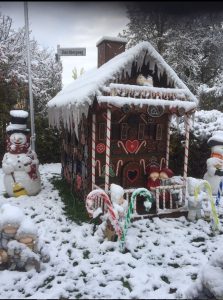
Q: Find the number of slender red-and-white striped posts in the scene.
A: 4